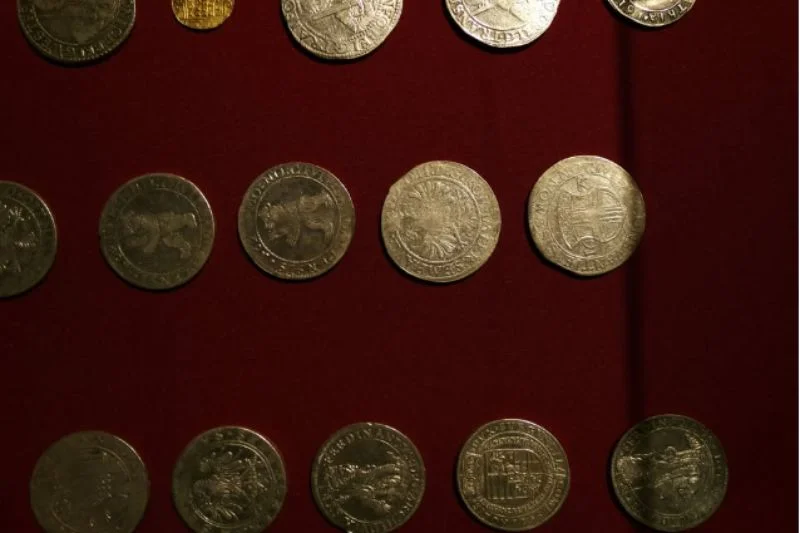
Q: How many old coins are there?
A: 15